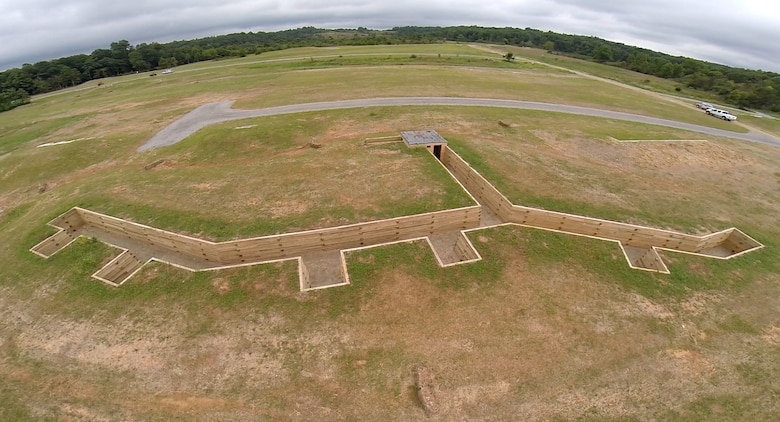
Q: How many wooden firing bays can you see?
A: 5